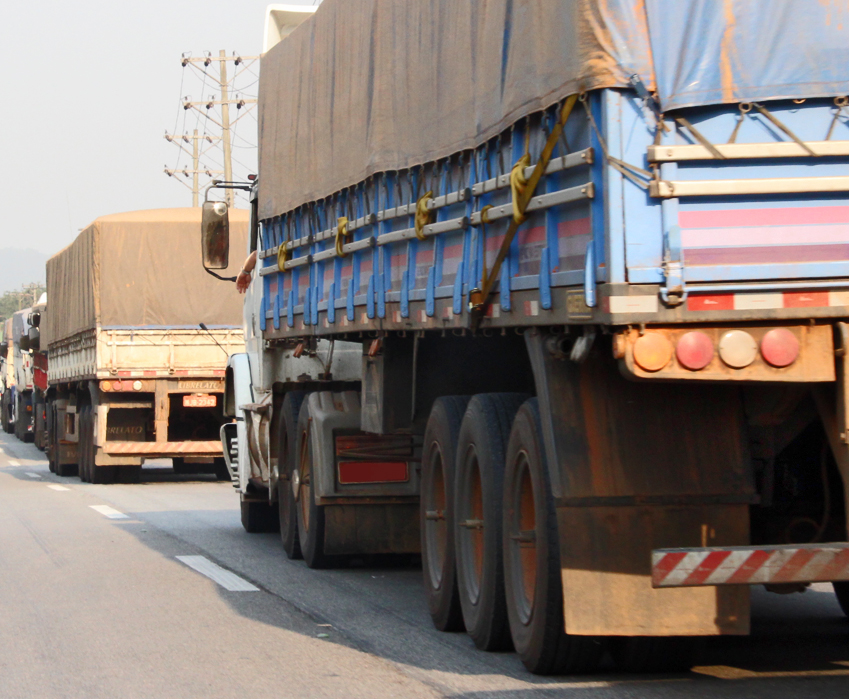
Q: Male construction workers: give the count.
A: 0